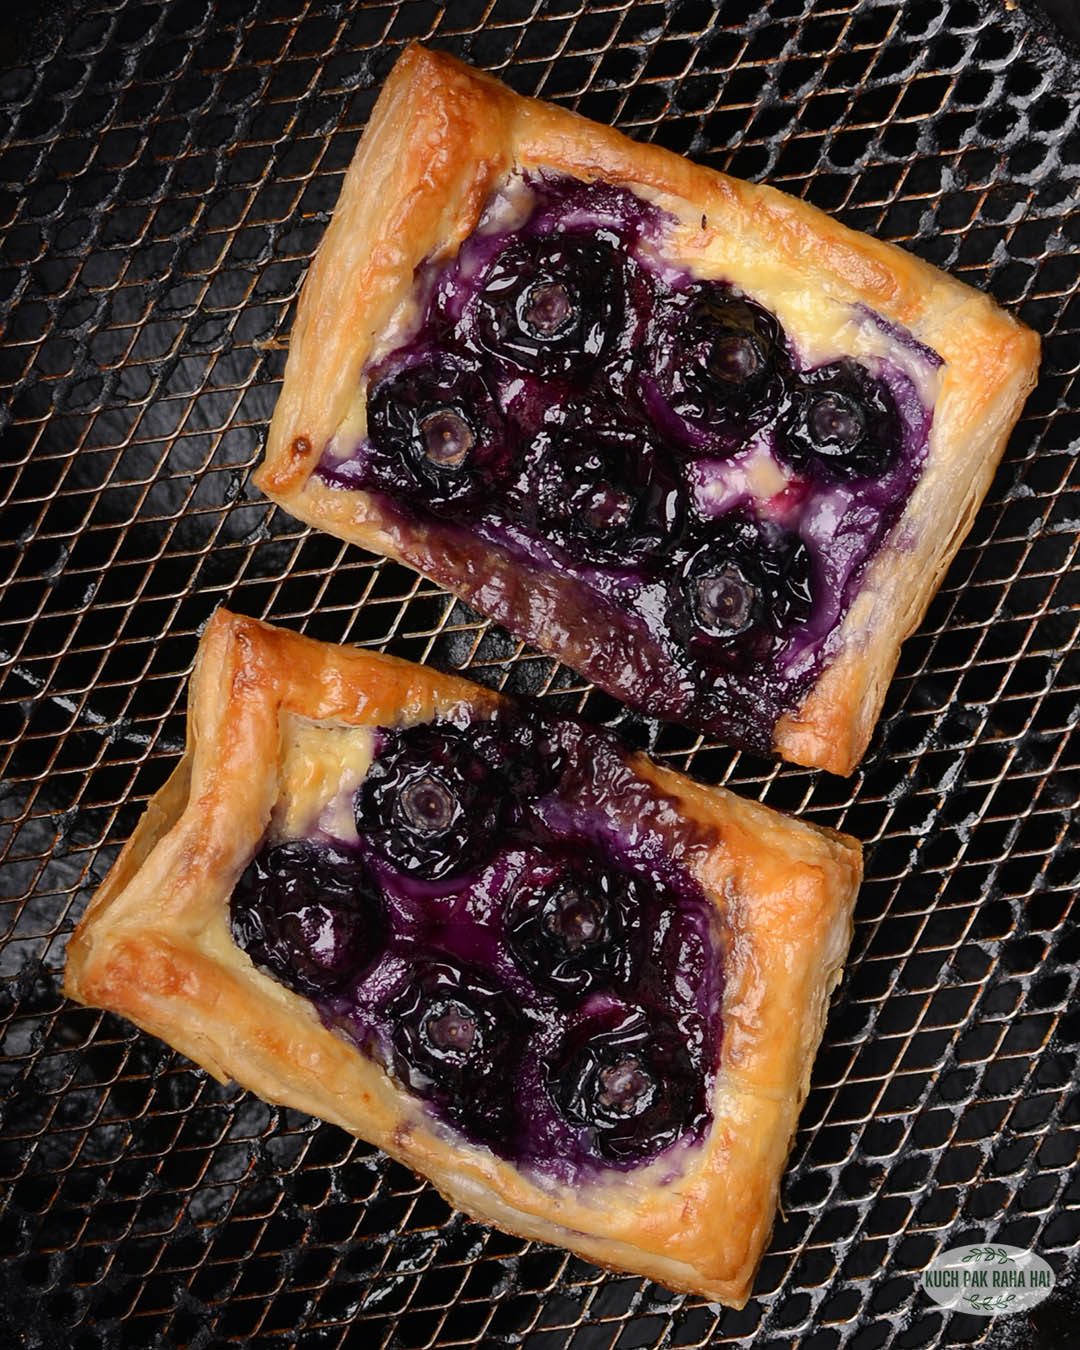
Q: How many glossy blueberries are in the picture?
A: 11